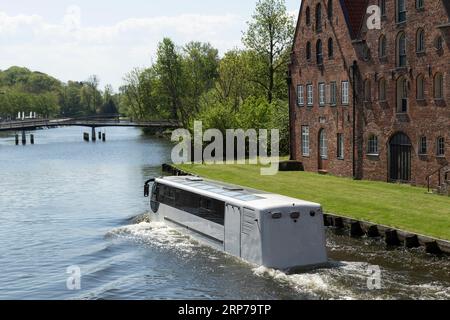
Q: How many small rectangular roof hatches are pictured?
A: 2